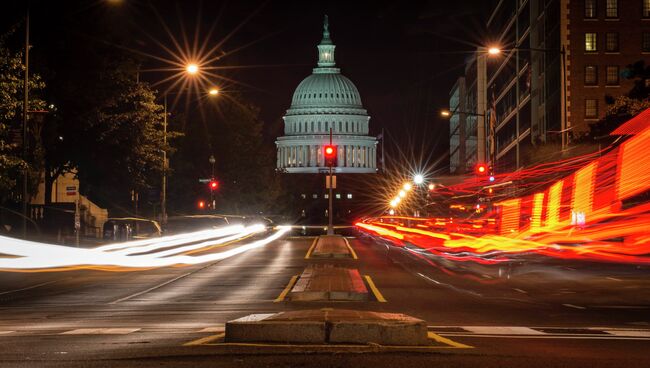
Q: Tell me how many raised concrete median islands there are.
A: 3